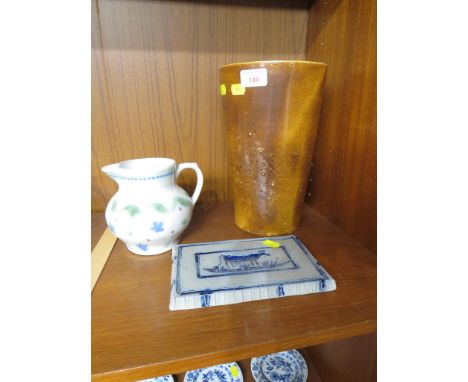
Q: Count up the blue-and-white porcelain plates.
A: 3